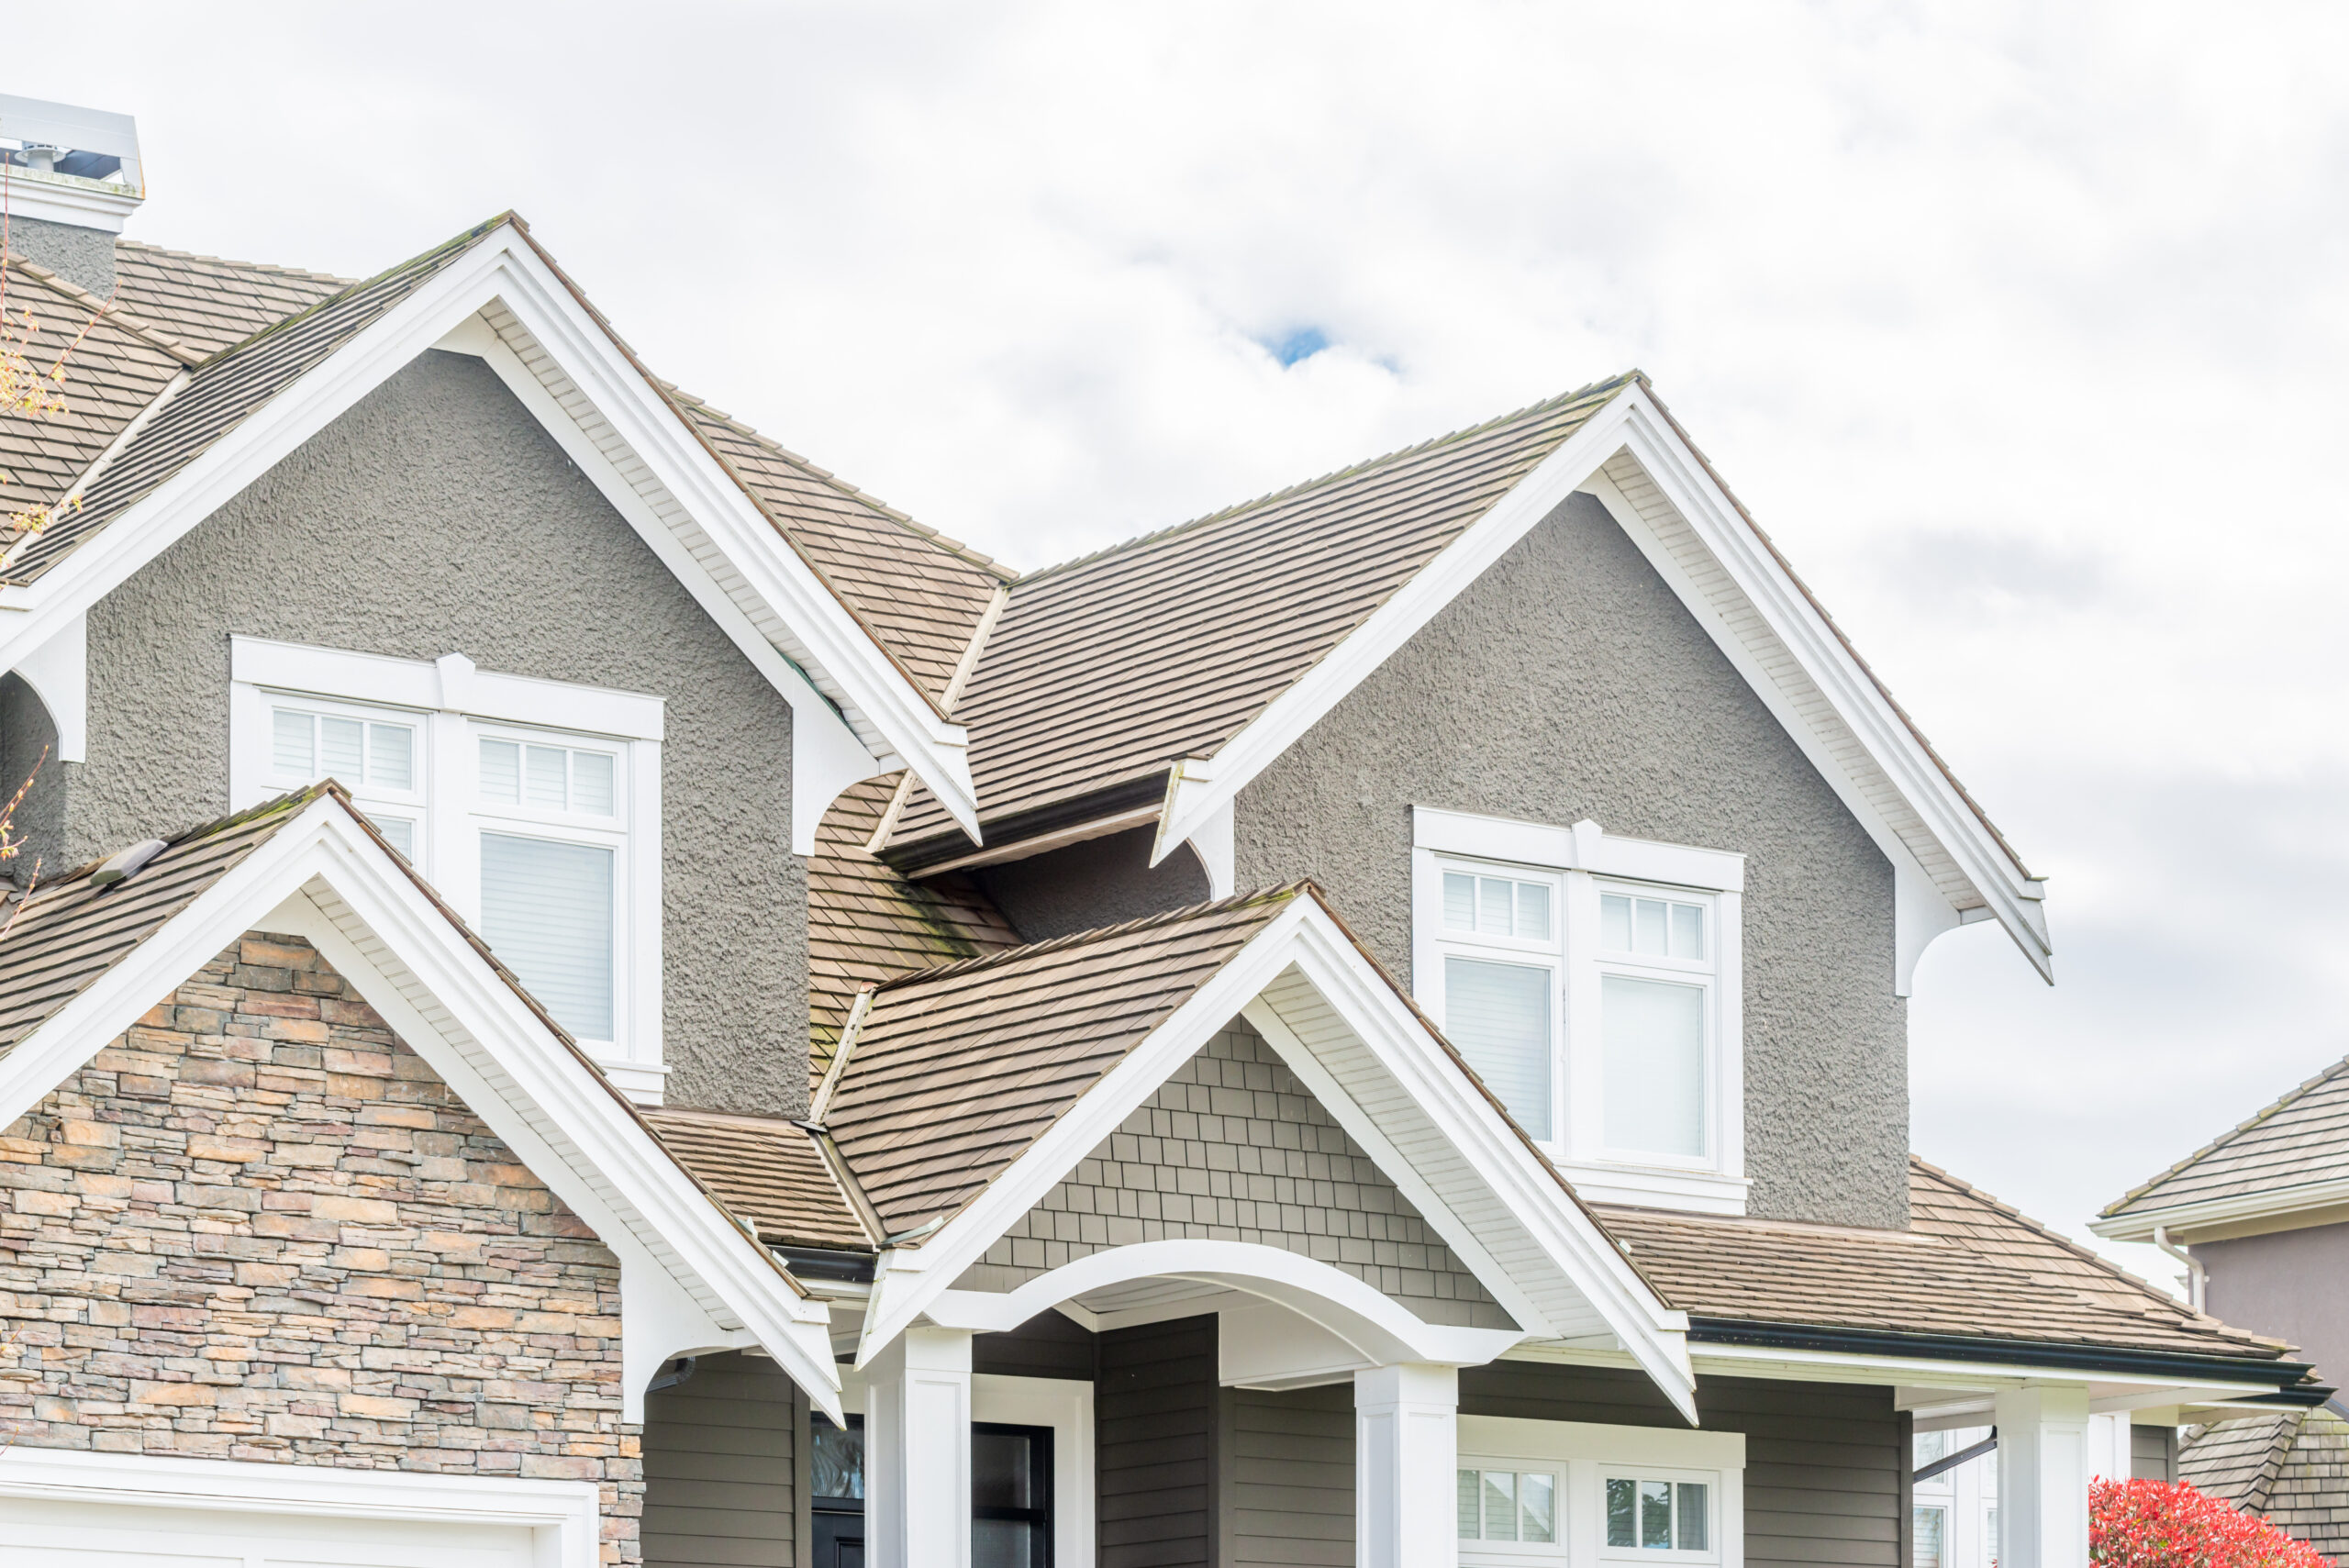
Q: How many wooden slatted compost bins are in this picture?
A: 0